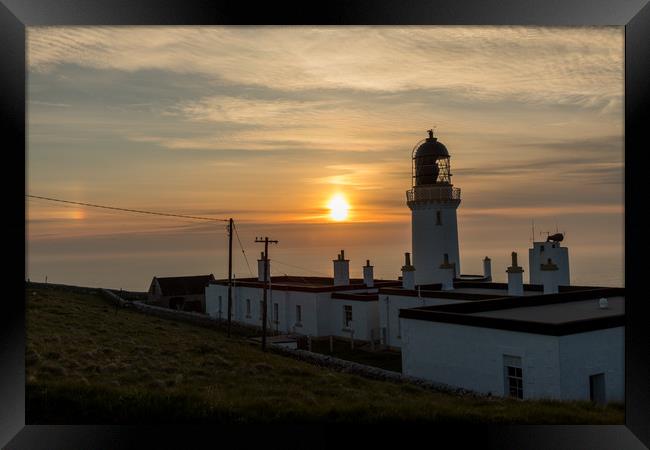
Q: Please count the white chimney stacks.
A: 8